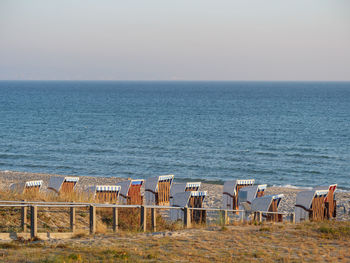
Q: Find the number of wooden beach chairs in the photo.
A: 12